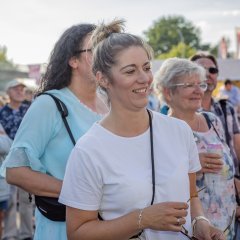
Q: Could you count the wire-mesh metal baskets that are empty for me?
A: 0